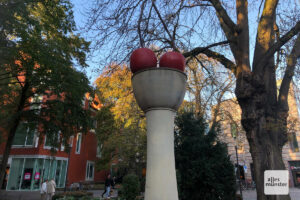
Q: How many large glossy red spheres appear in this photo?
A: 2